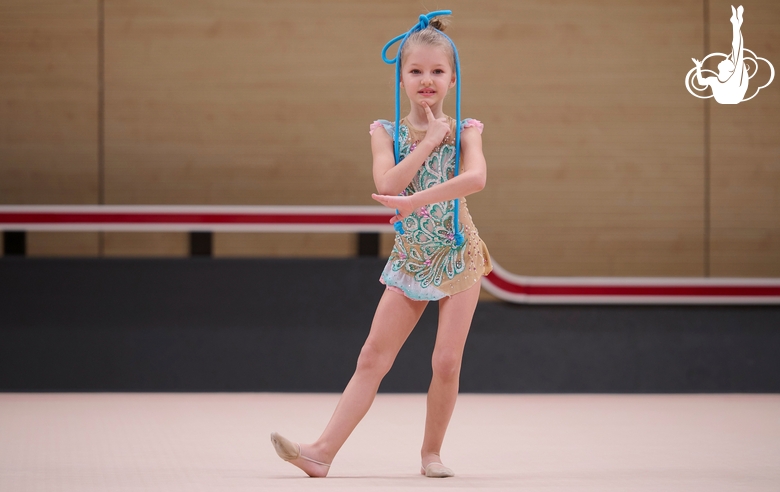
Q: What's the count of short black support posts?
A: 3